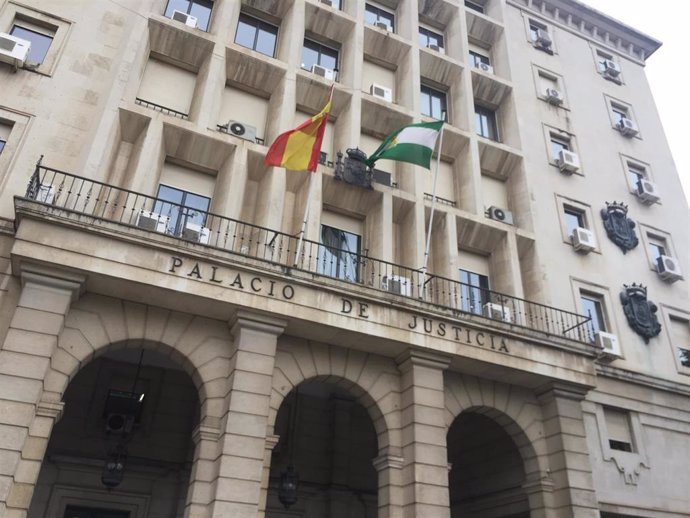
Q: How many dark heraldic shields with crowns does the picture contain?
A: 3